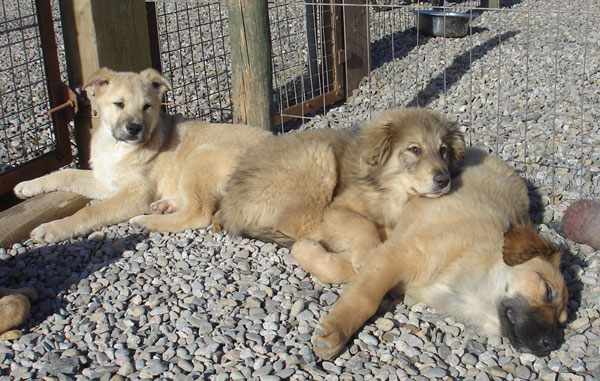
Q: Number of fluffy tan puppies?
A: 3